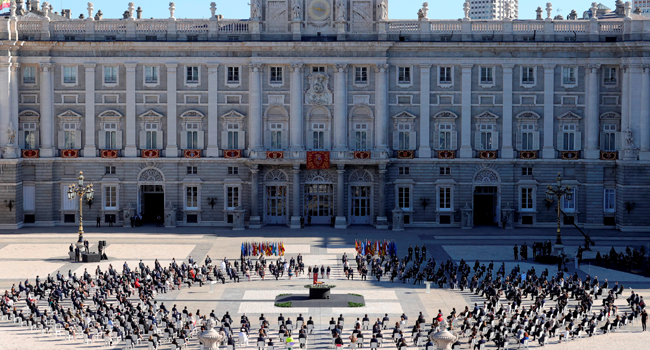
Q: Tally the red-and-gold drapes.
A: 15